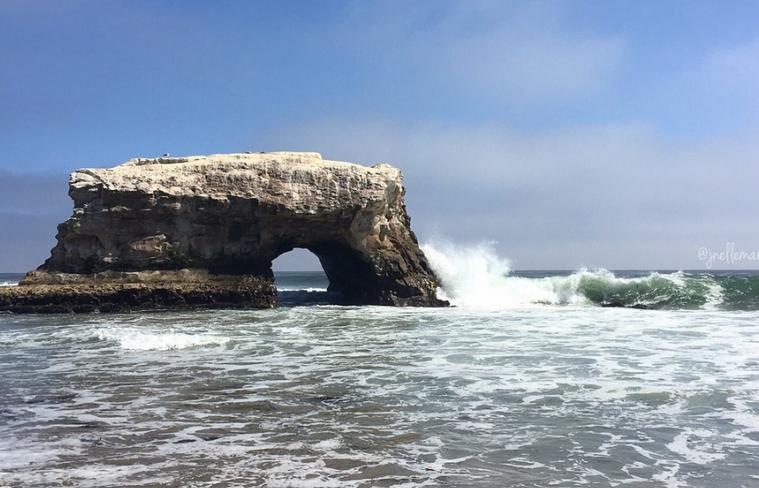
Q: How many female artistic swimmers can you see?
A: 0